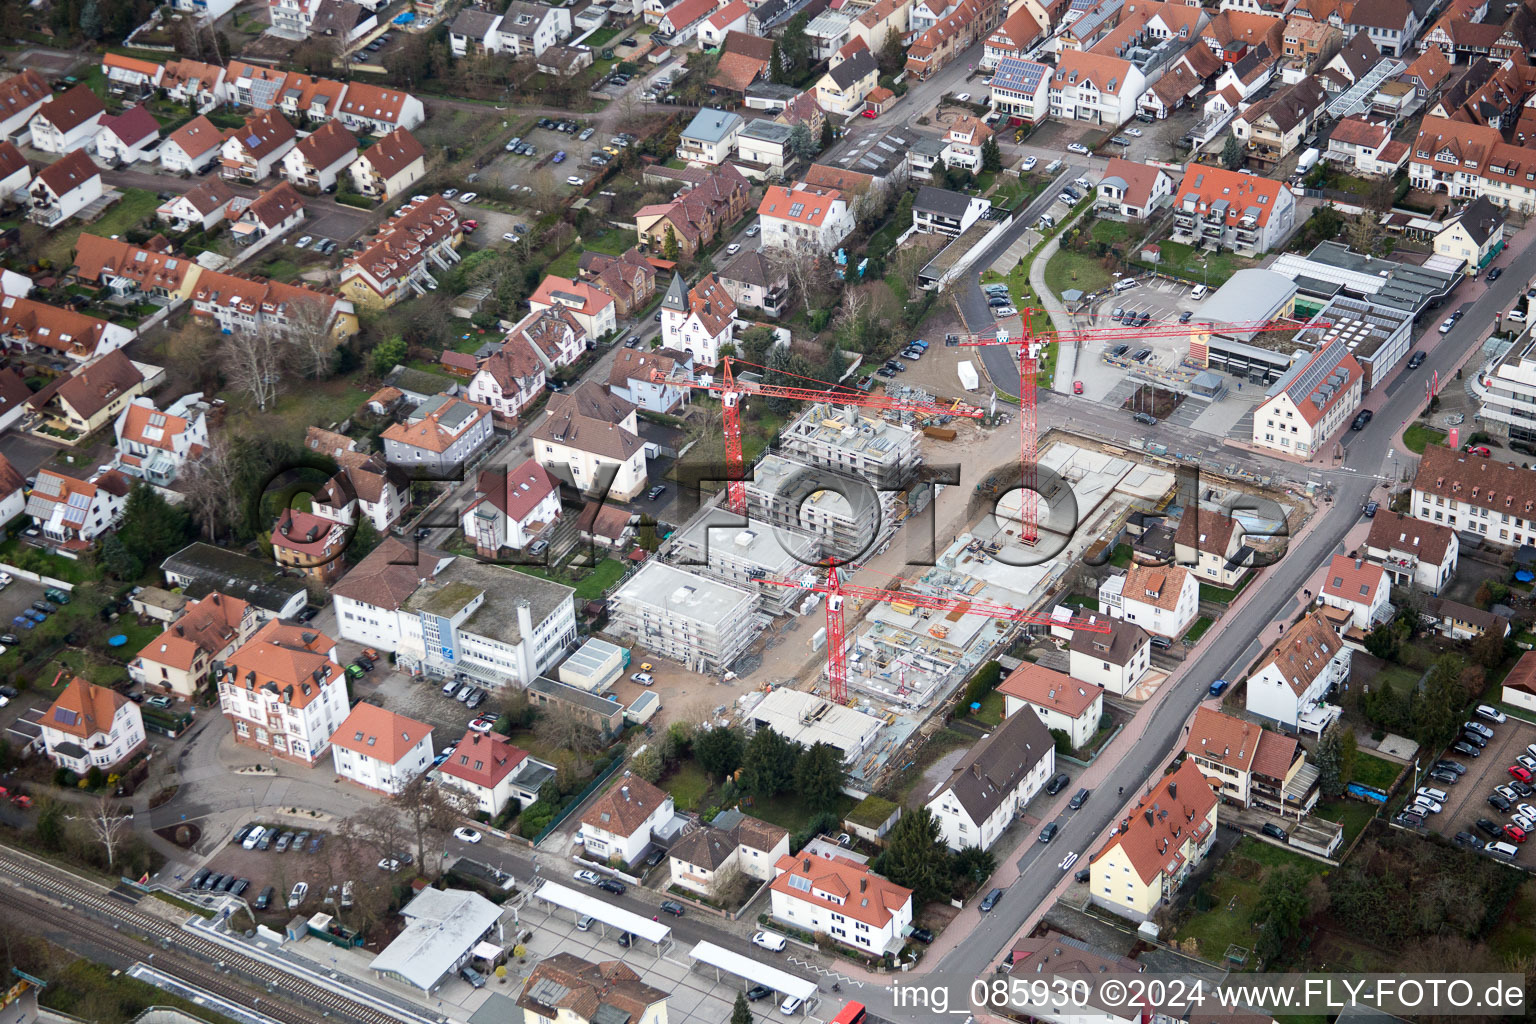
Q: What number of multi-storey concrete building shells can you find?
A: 4